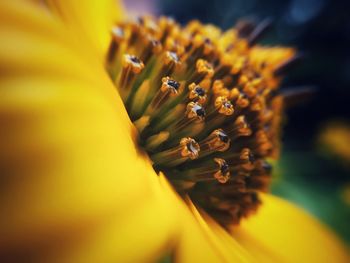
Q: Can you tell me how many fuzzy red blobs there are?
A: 0